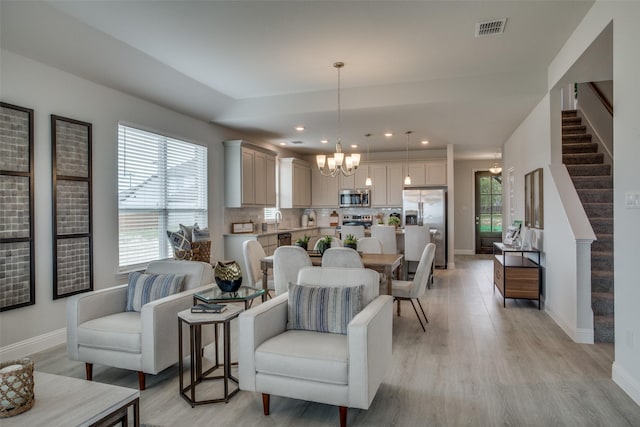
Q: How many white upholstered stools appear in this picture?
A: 3